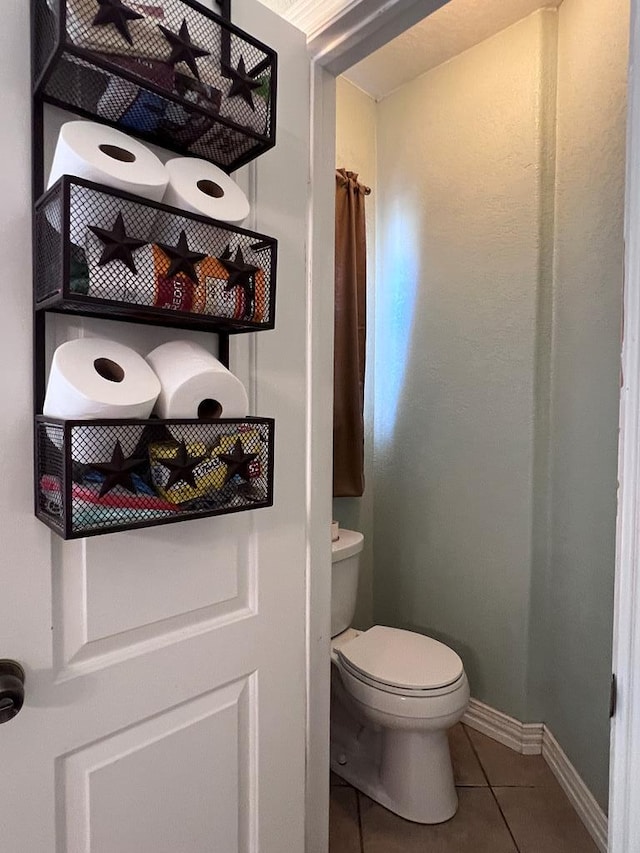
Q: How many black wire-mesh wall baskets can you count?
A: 3